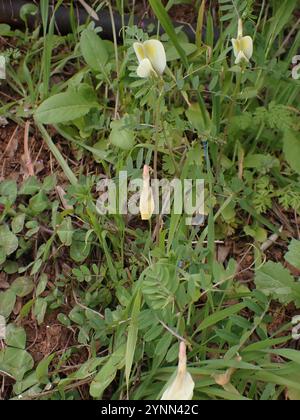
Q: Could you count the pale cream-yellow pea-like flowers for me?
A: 4